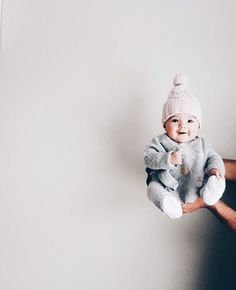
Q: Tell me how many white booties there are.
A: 2